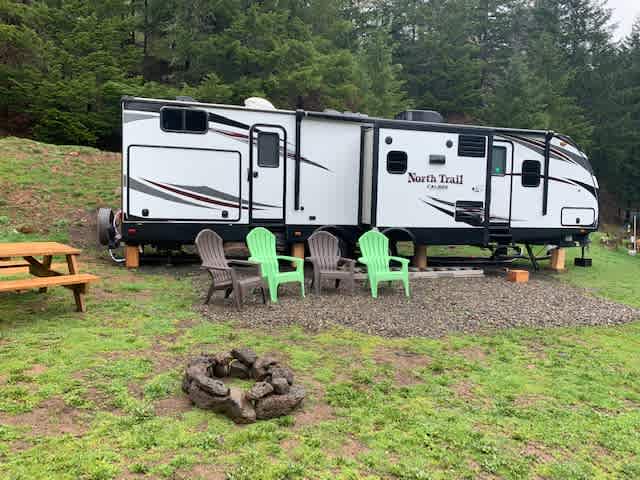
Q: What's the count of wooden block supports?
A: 4